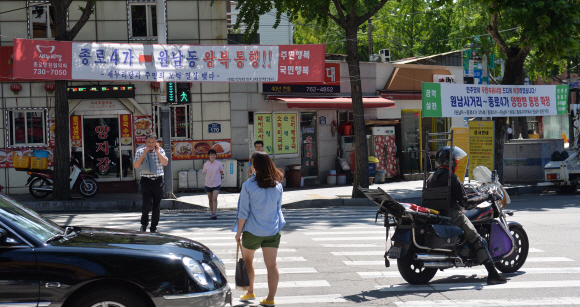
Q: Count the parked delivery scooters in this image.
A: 1